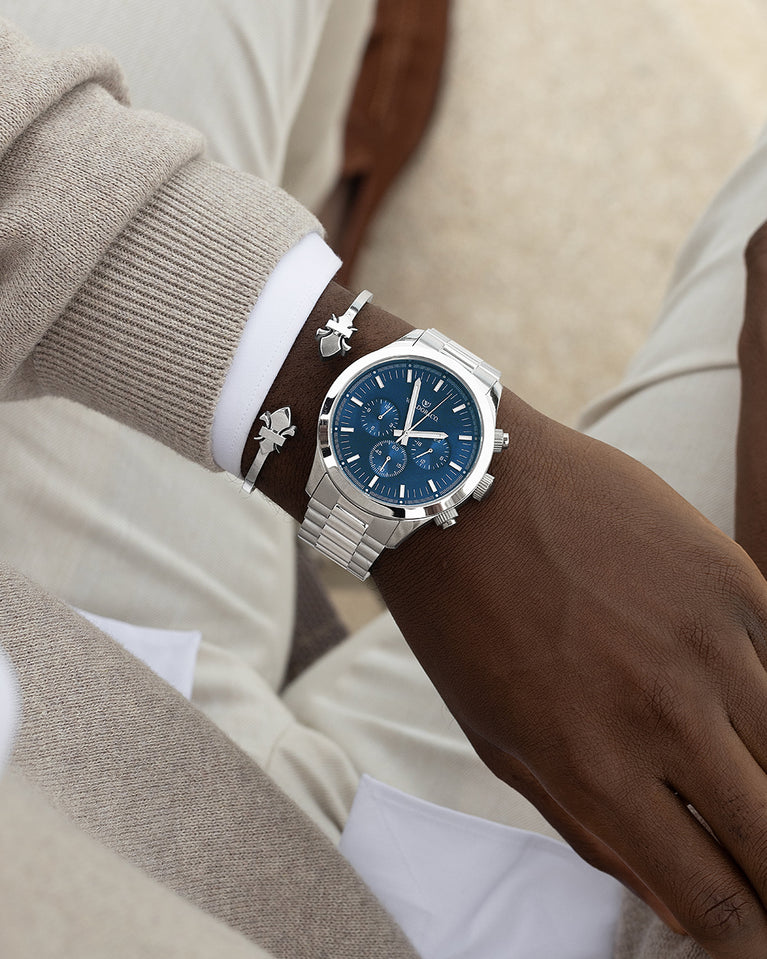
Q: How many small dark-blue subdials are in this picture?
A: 3